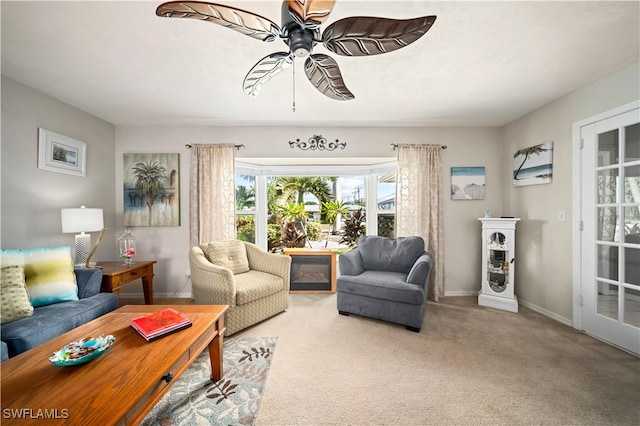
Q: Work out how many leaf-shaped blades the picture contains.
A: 5